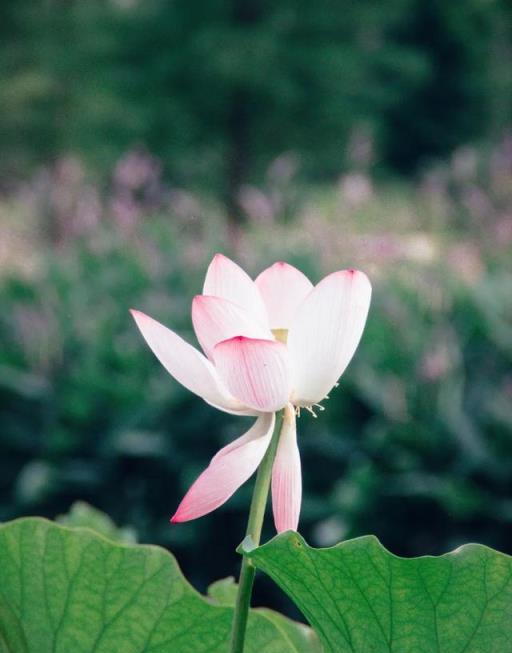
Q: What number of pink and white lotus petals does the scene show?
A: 8